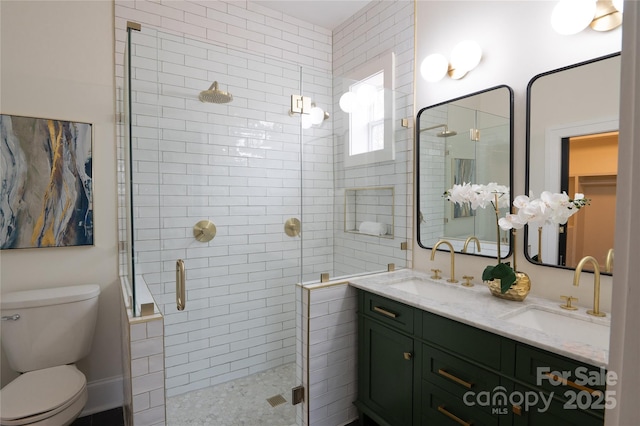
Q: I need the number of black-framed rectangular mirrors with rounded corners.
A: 2